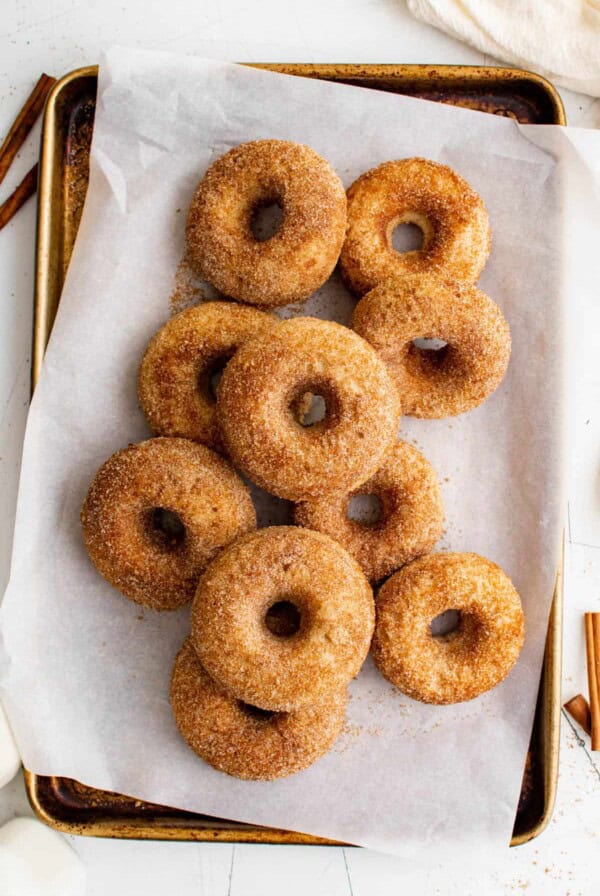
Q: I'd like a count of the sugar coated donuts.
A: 10